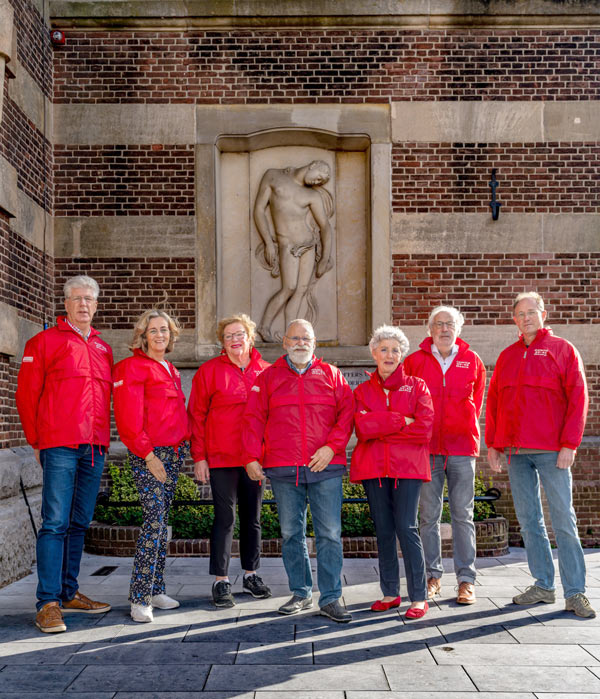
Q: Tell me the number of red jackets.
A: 7